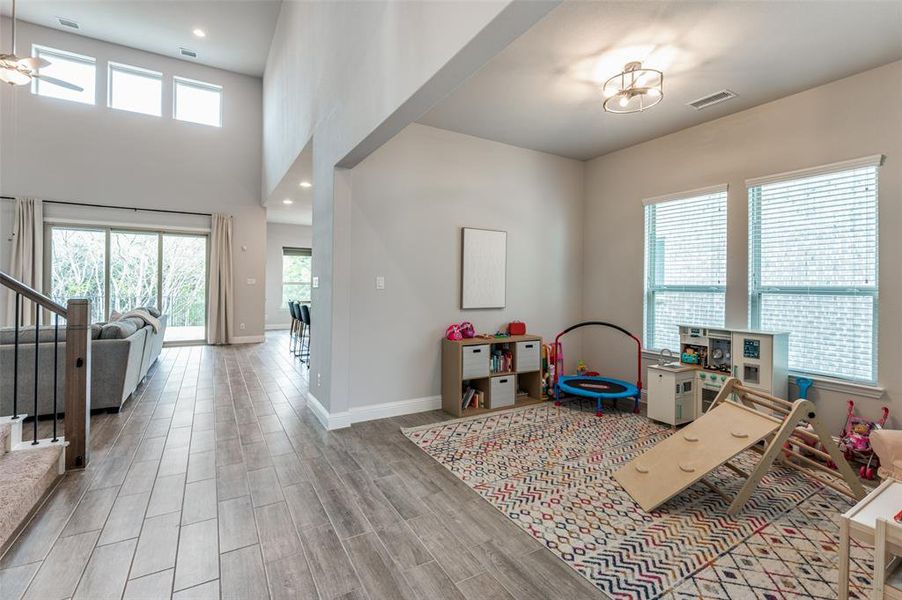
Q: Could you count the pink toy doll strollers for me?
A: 1